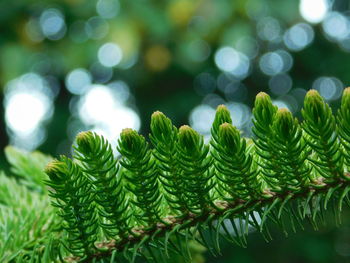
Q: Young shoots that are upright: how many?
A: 11